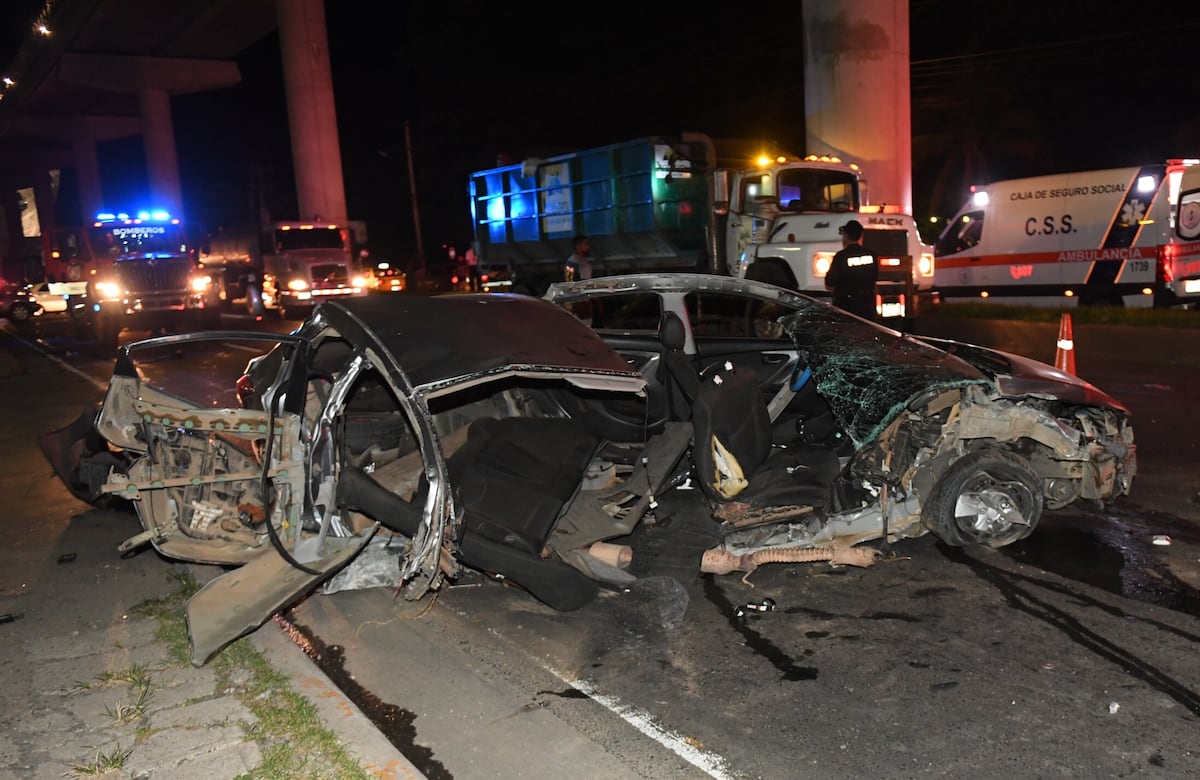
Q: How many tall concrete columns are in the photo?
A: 4